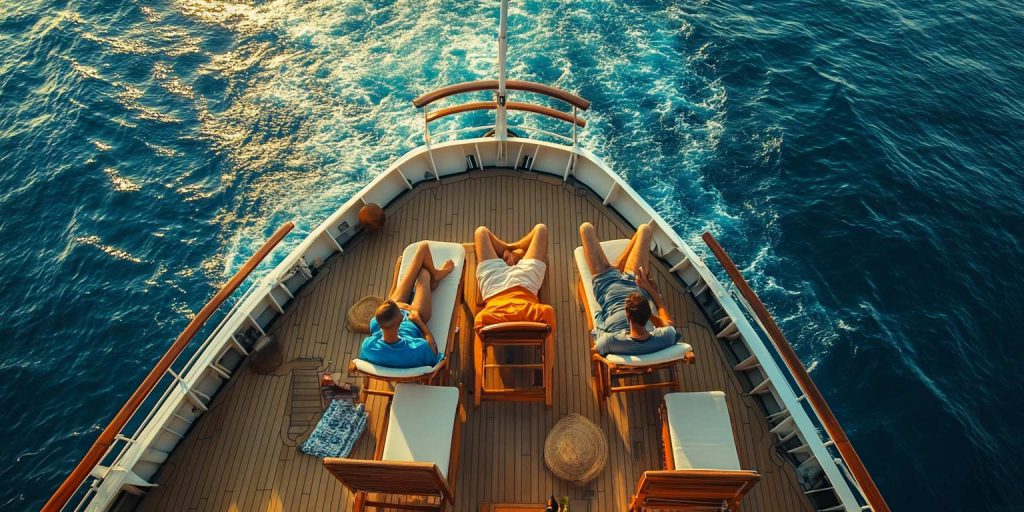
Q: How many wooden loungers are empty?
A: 2